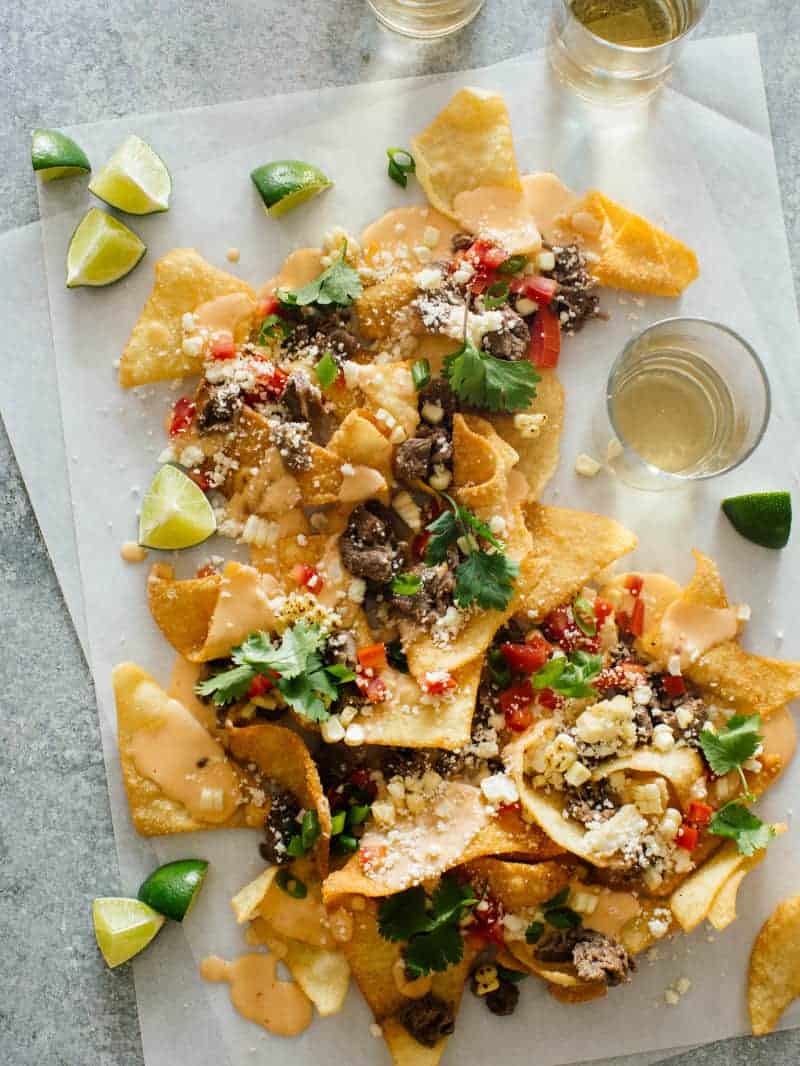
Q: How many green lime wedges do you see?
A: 8